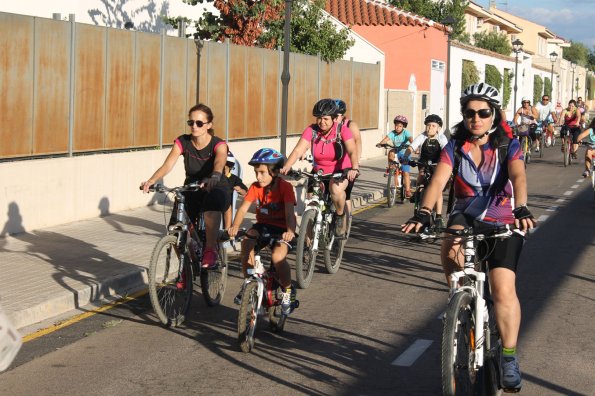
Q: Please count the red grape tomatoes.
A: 0